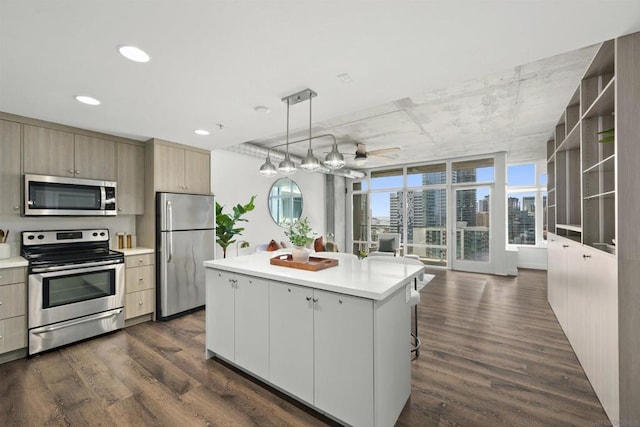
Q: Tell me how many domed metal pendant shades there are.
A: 4